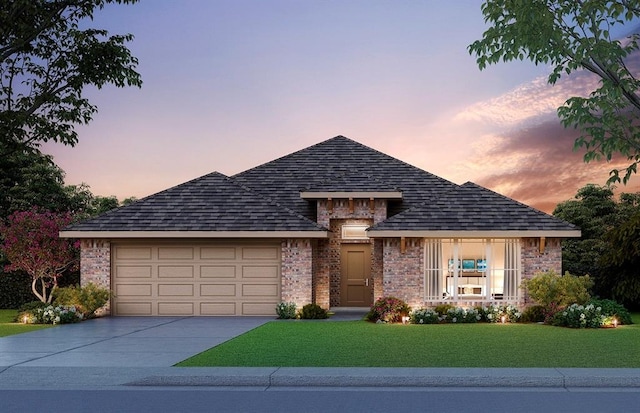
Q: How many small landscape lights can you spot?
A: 4